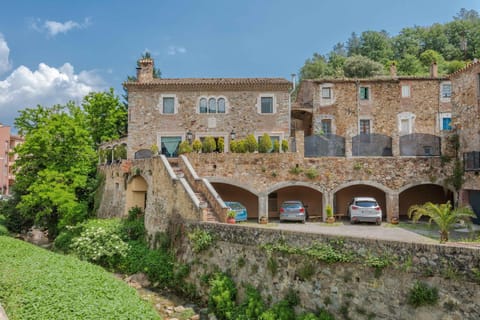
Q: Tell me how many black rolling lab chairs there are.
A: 0